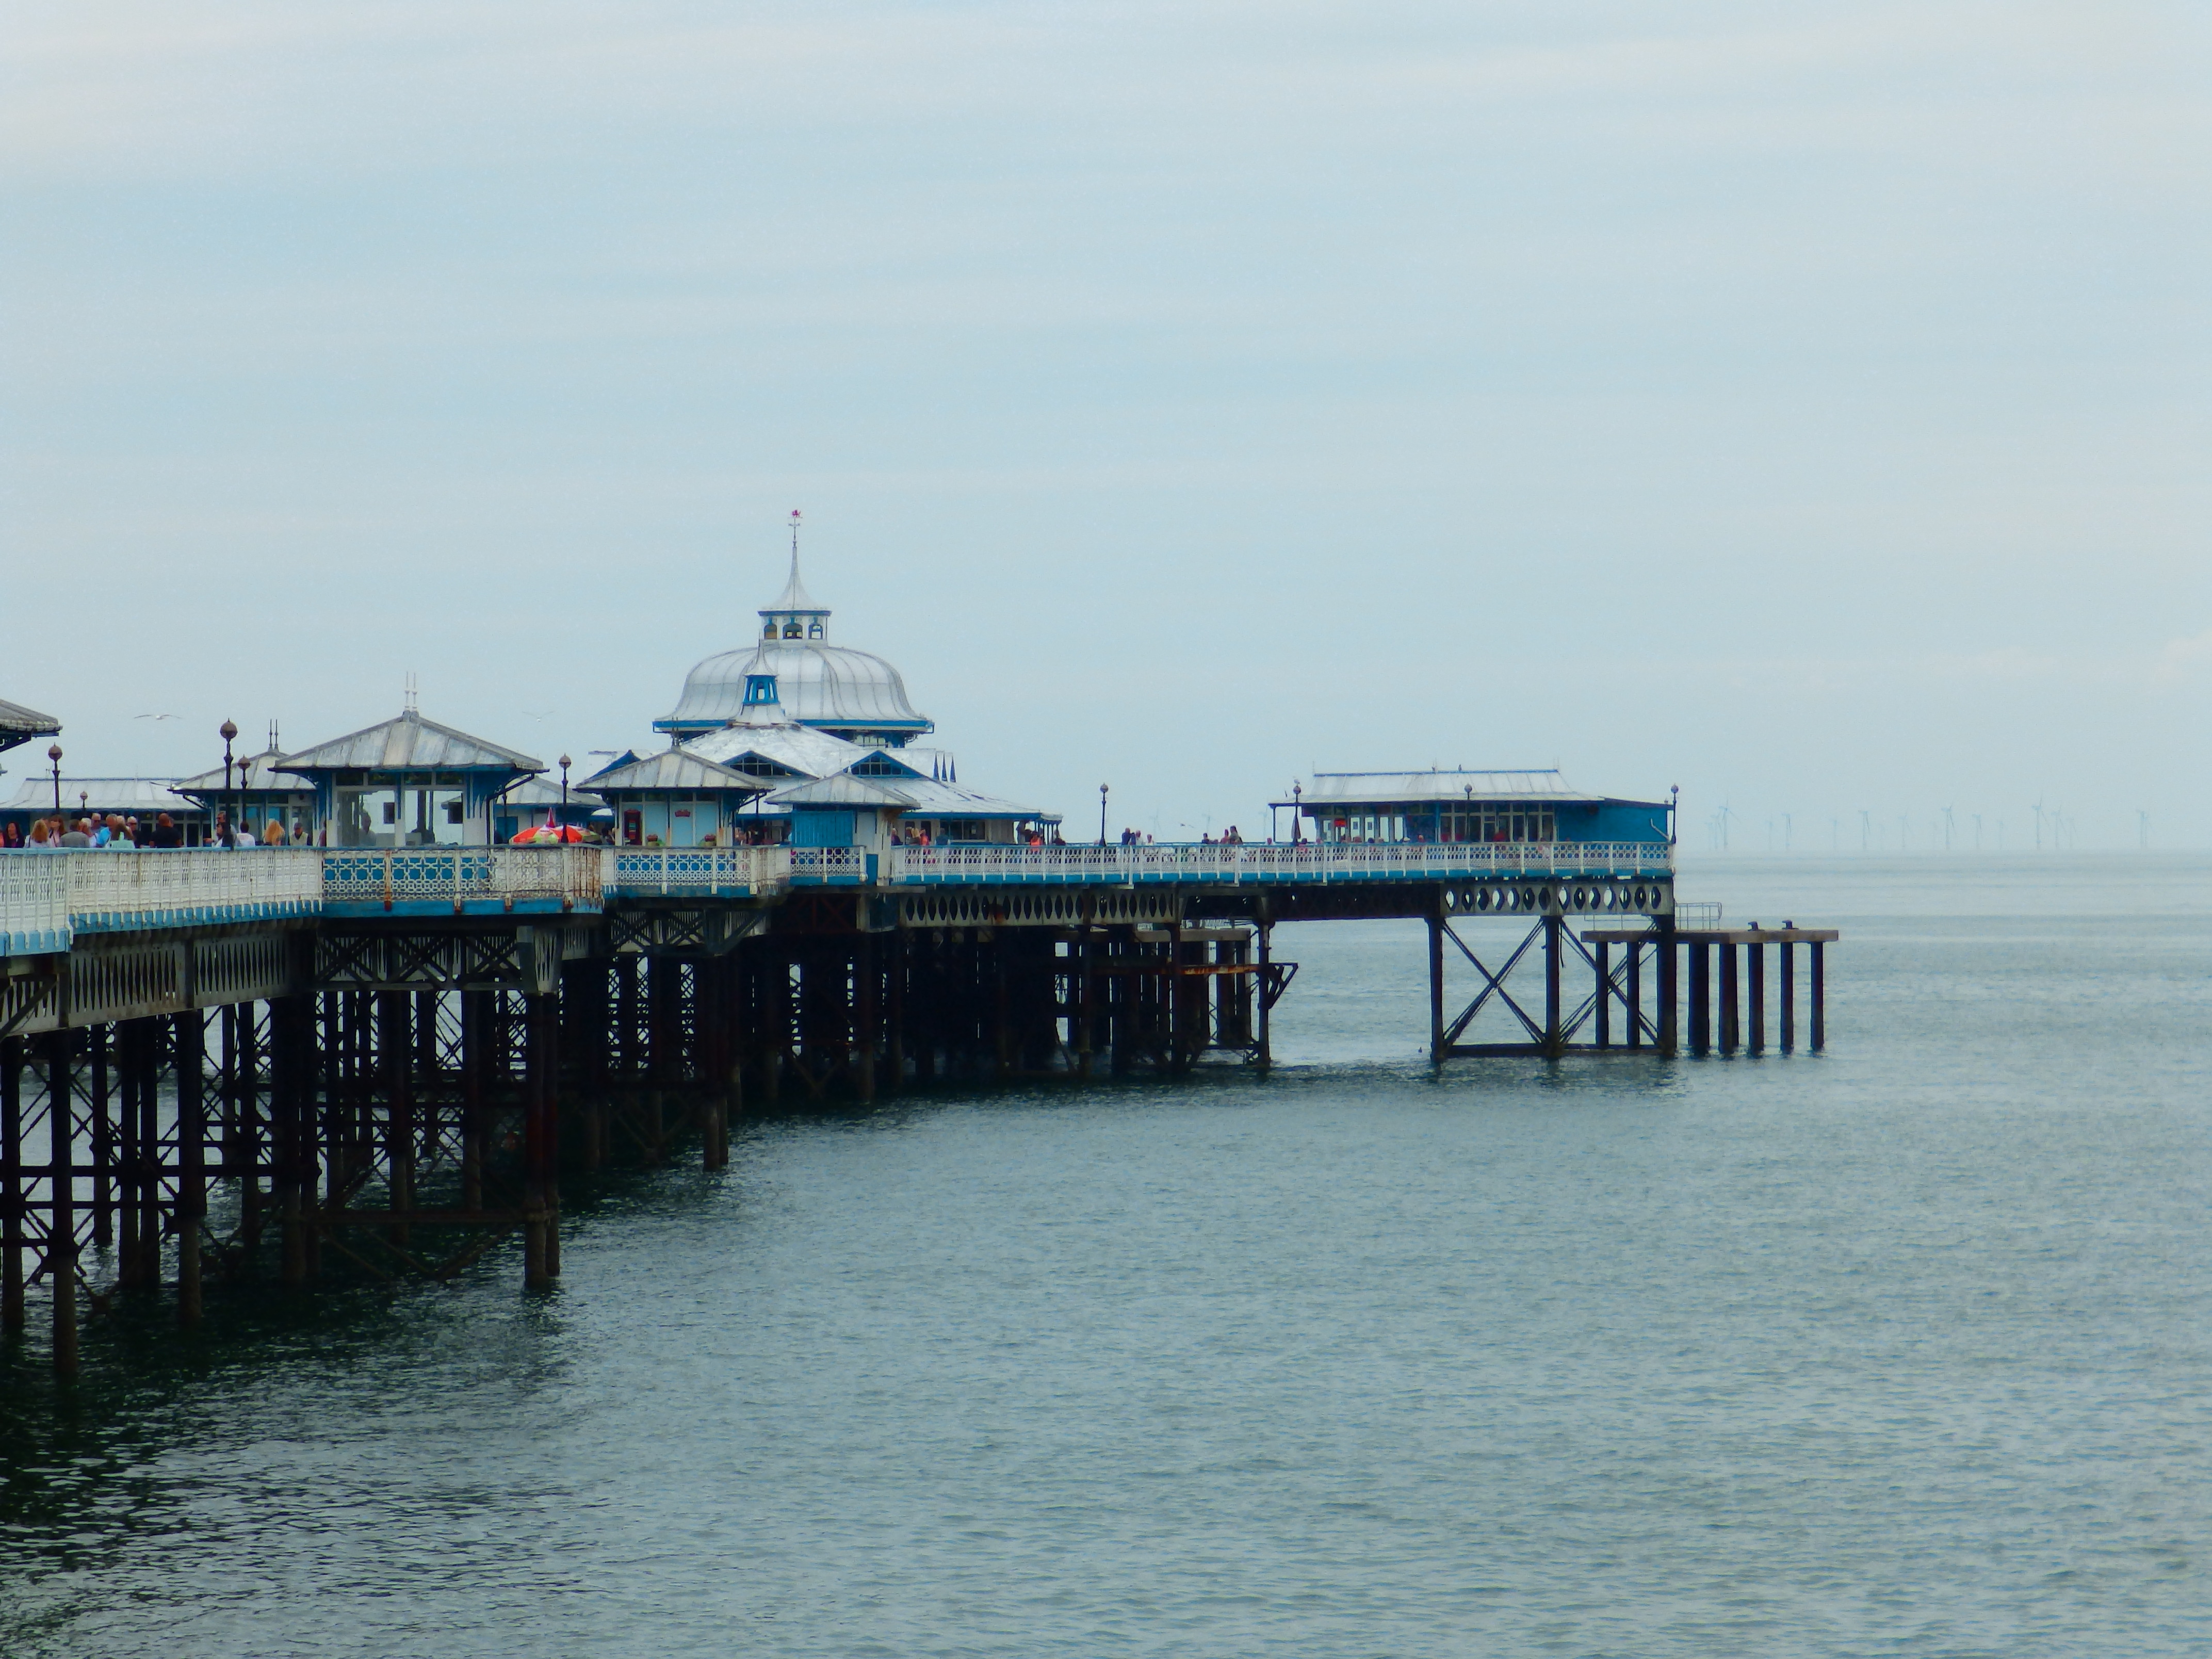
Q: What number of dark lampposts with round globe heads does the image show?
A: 9